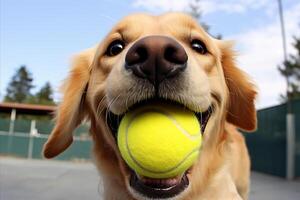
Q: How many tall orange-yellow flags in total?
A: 0